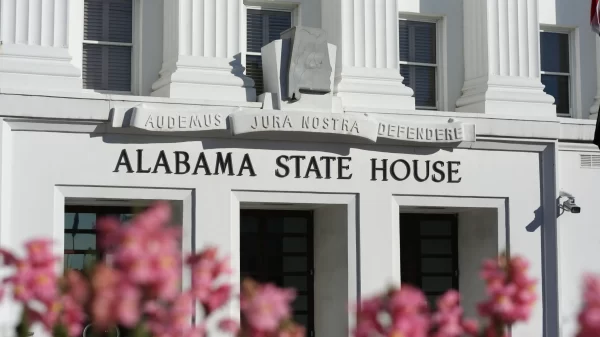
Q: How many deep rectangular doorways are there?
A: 3